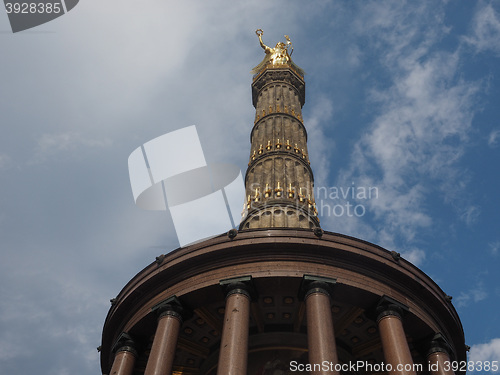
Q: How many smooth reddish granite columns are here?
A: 6